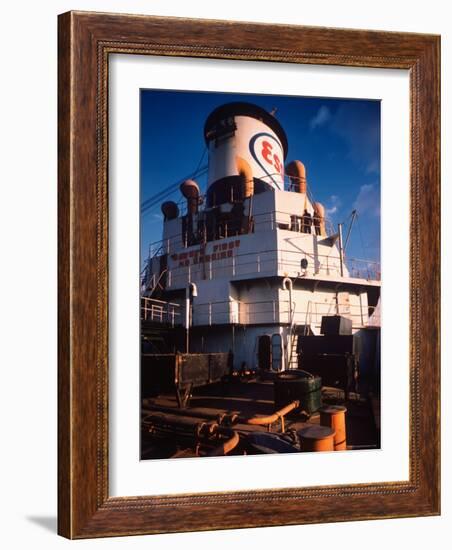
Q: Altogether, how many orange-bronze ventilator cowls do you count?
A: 5